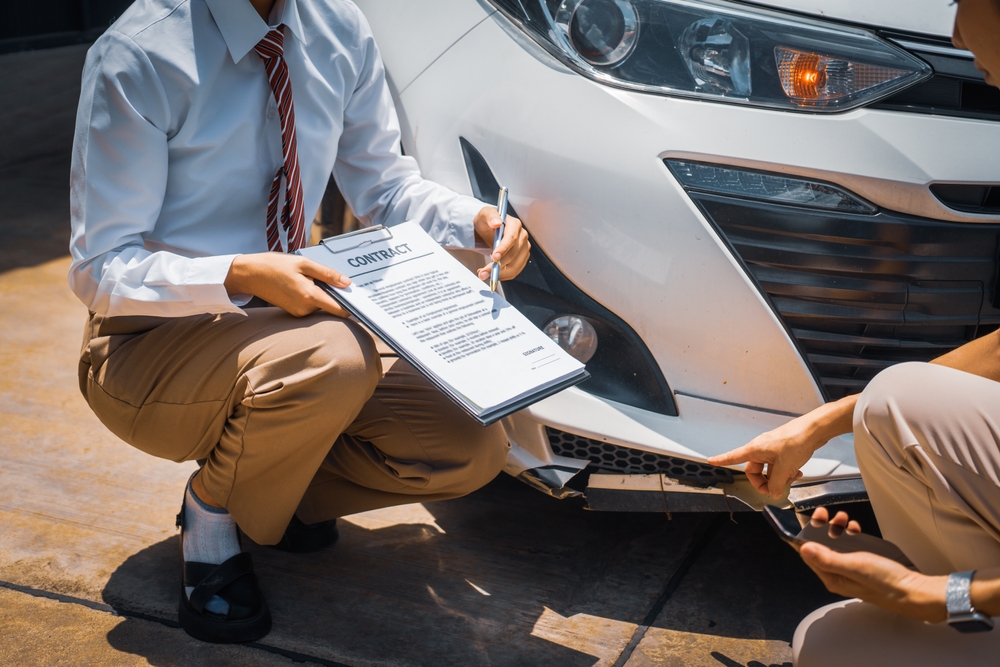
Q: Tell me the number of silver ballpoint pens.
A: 1